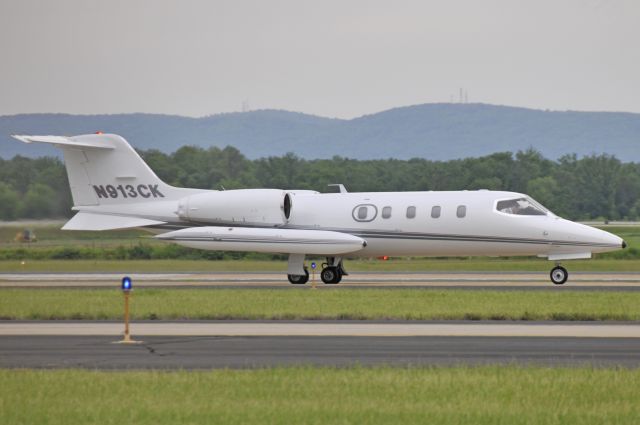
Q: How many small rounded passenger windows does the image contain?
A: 5